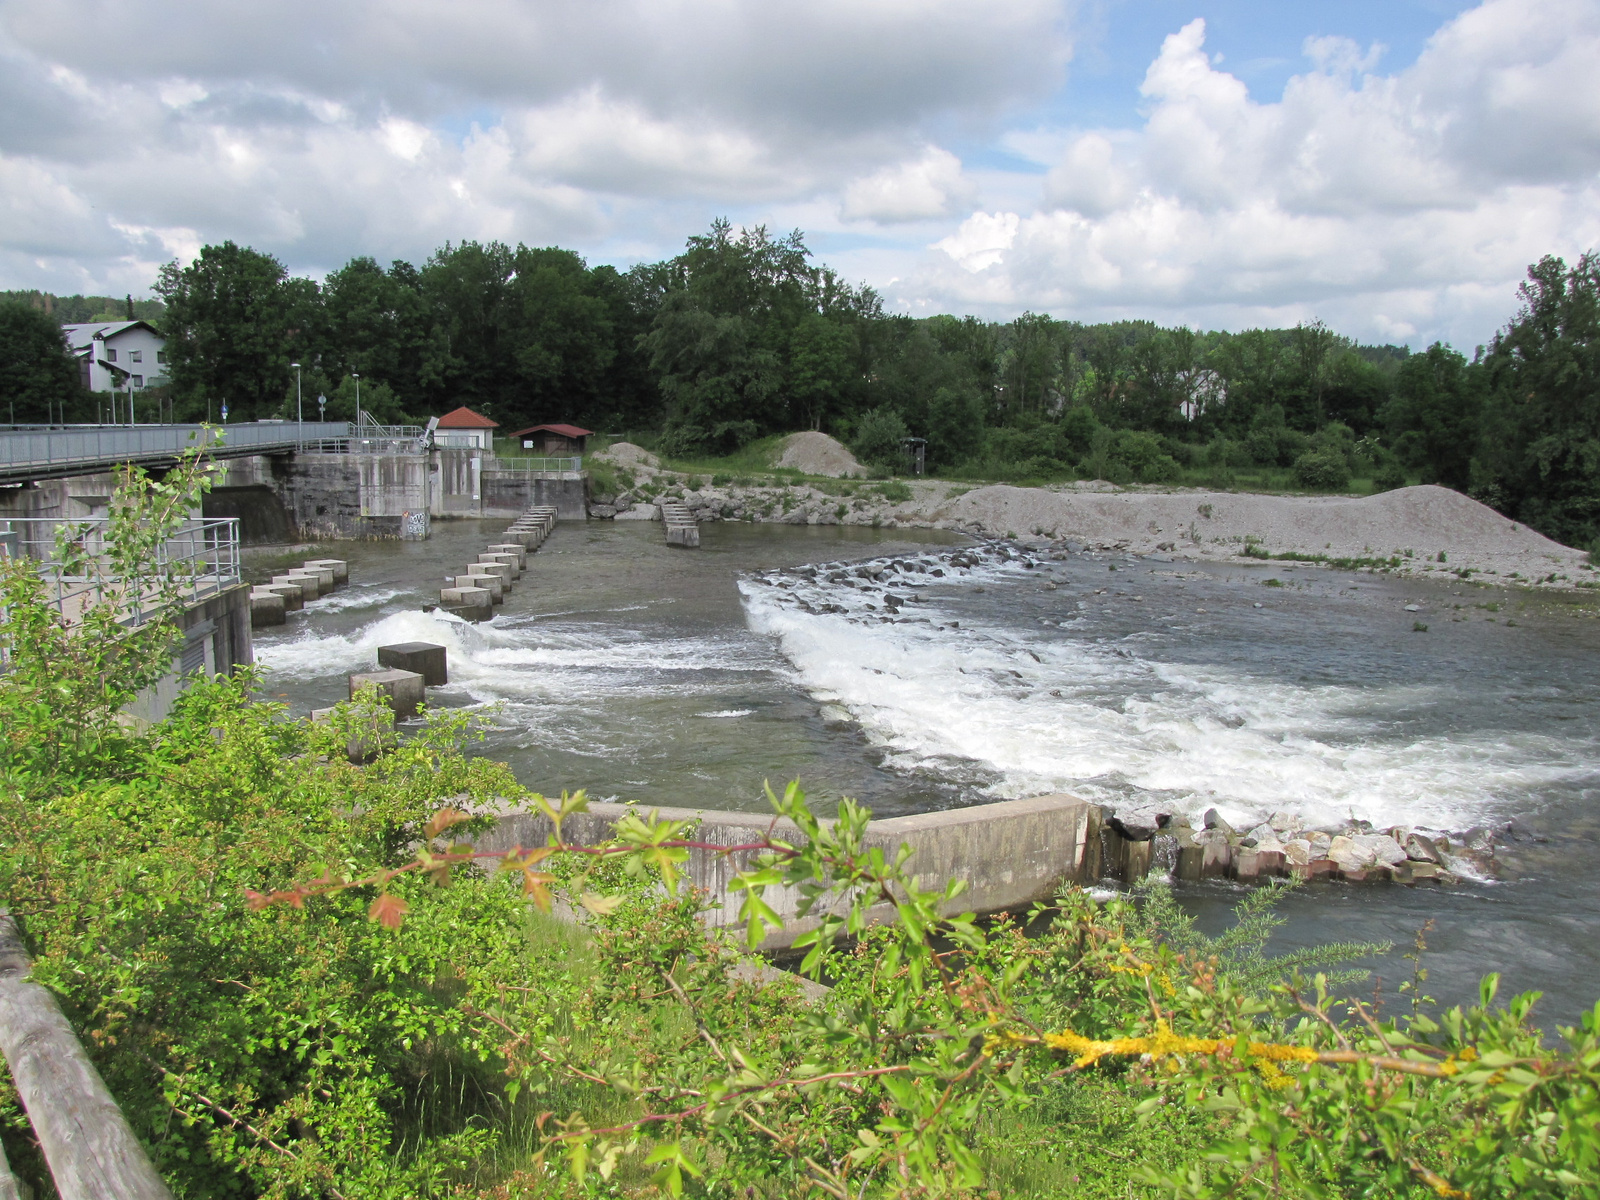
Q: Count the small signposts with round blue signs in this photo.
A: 1